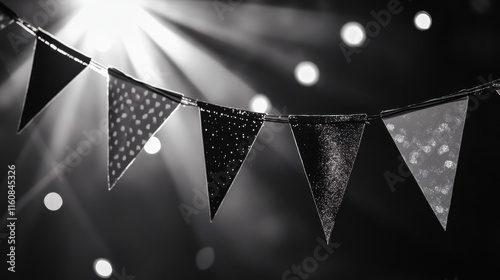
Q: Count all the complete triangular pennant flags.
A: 5